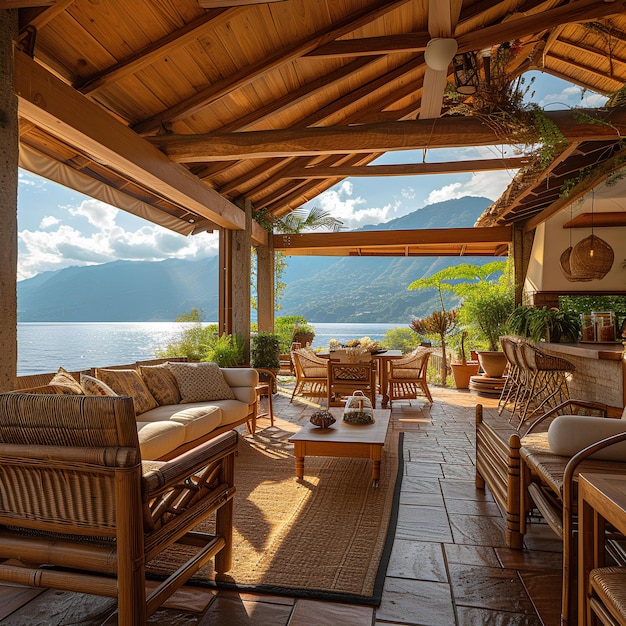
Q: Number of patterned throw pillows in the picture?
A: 5